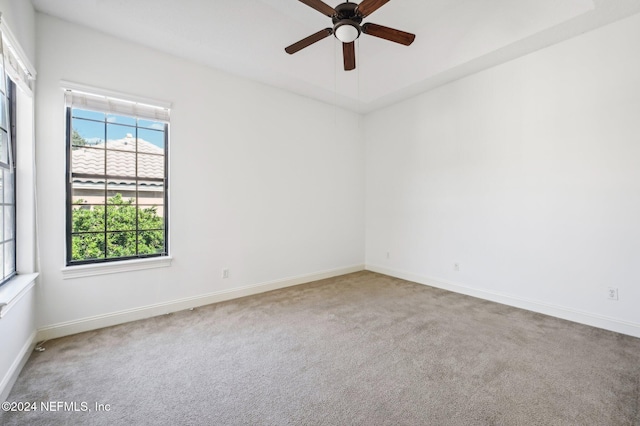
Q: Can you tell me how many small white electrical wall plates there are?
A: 4